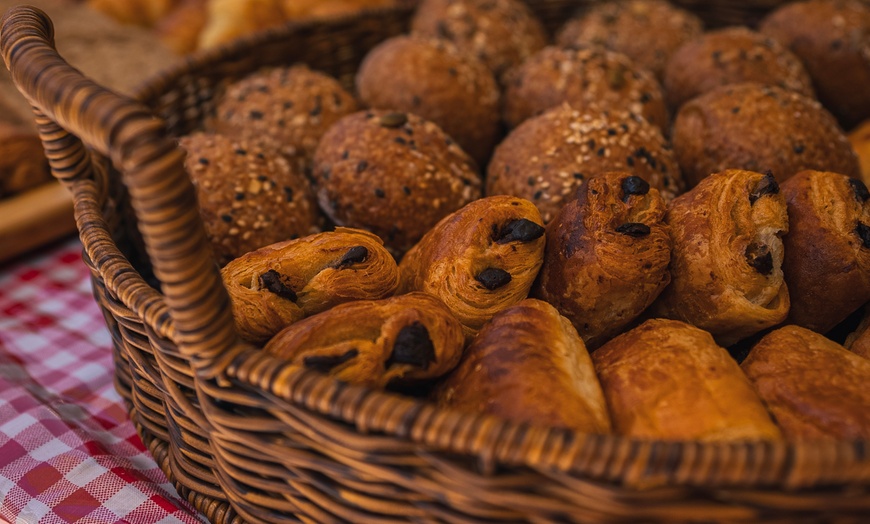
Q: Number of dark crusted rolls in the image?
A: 11